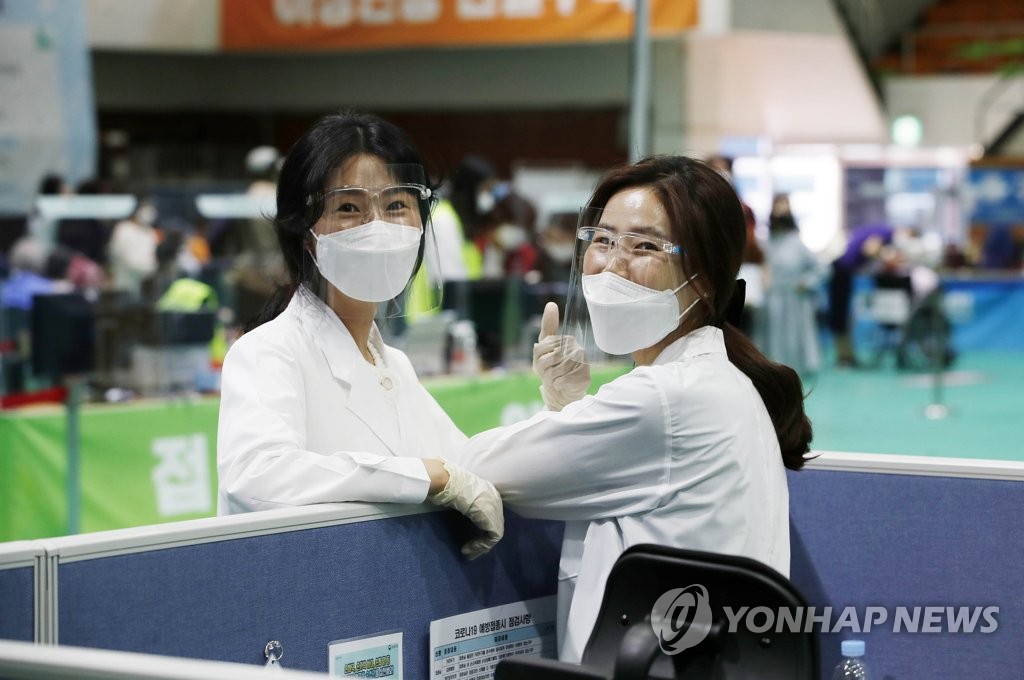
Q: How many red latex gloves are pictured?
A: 0